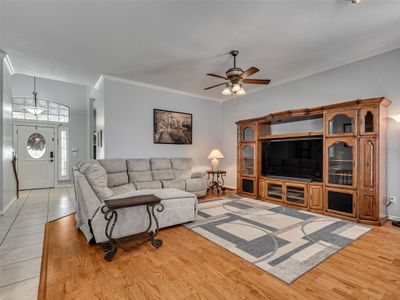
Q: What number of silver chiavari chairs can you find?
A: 0